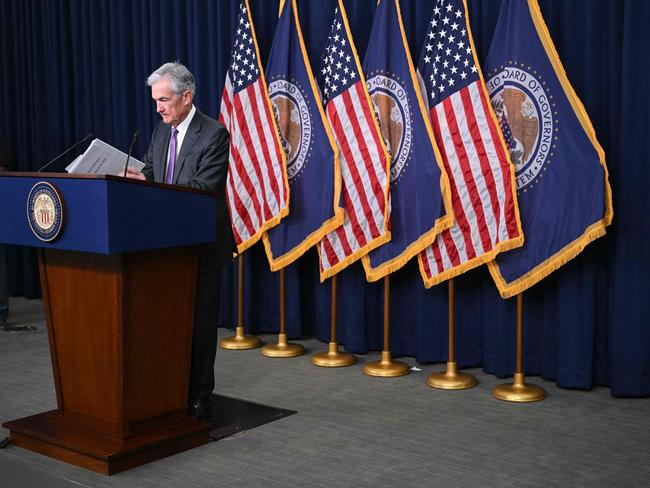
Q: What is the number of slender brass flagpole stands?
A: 6